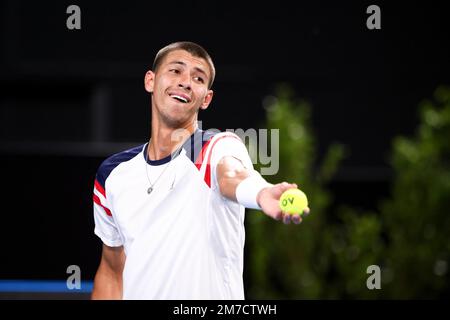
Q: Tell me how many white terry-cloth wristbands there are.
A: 1